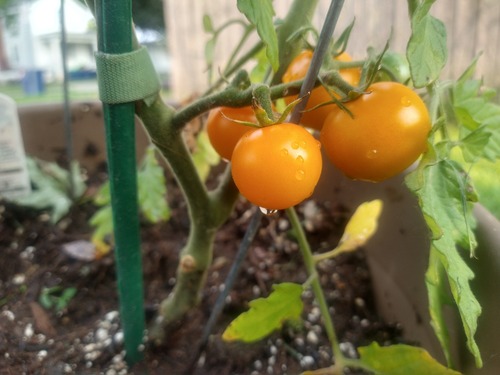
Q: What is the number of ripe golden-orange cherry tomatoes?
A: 4